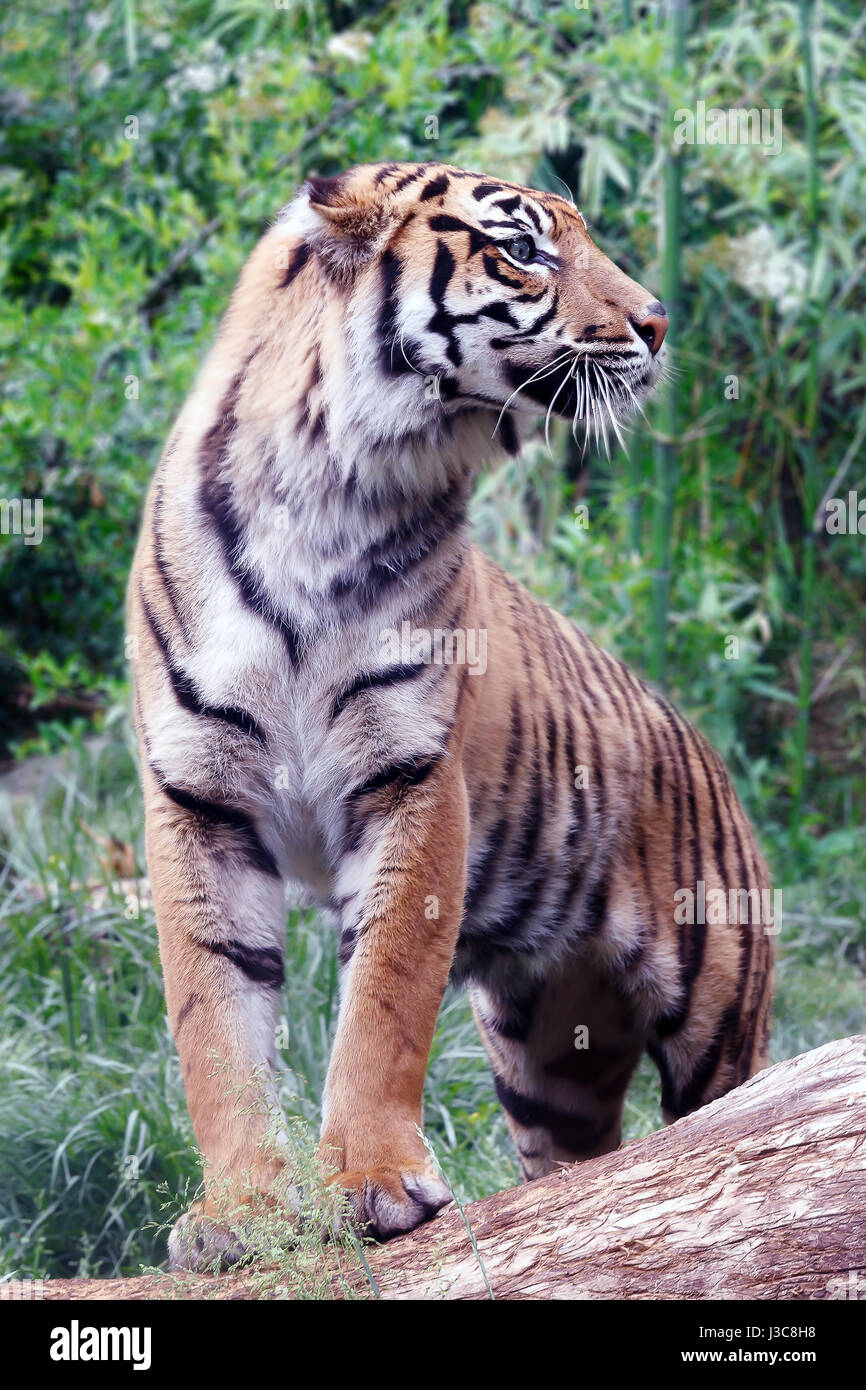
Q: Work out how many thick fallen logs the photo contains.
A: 1